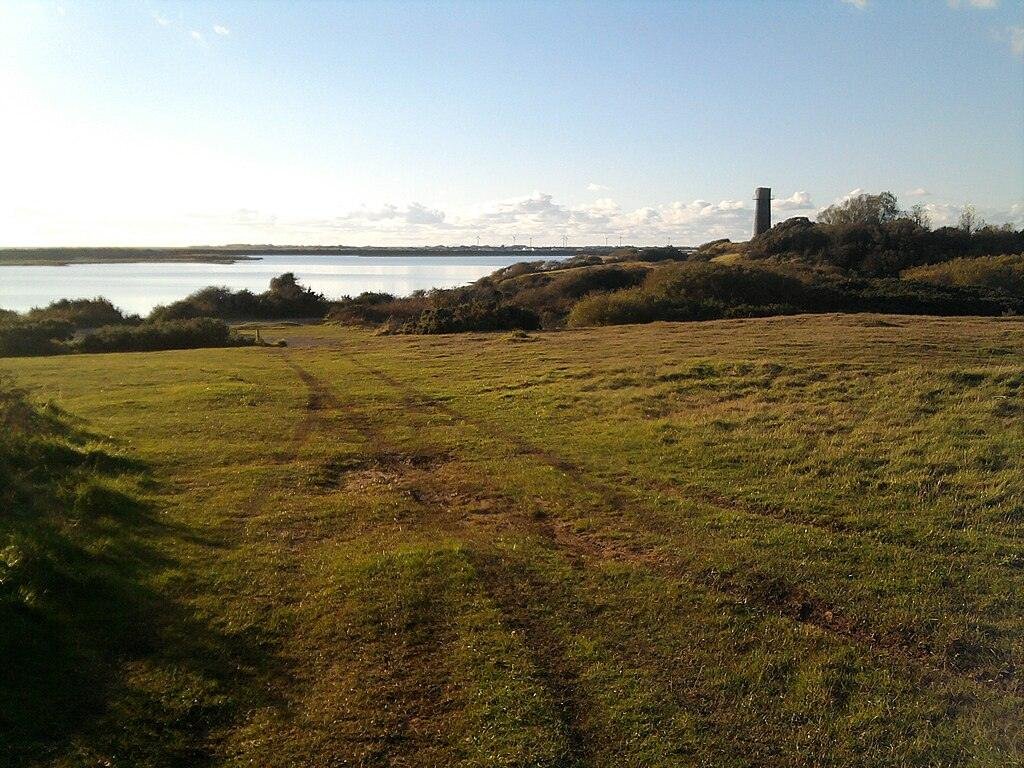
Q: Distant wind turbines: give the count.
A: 8